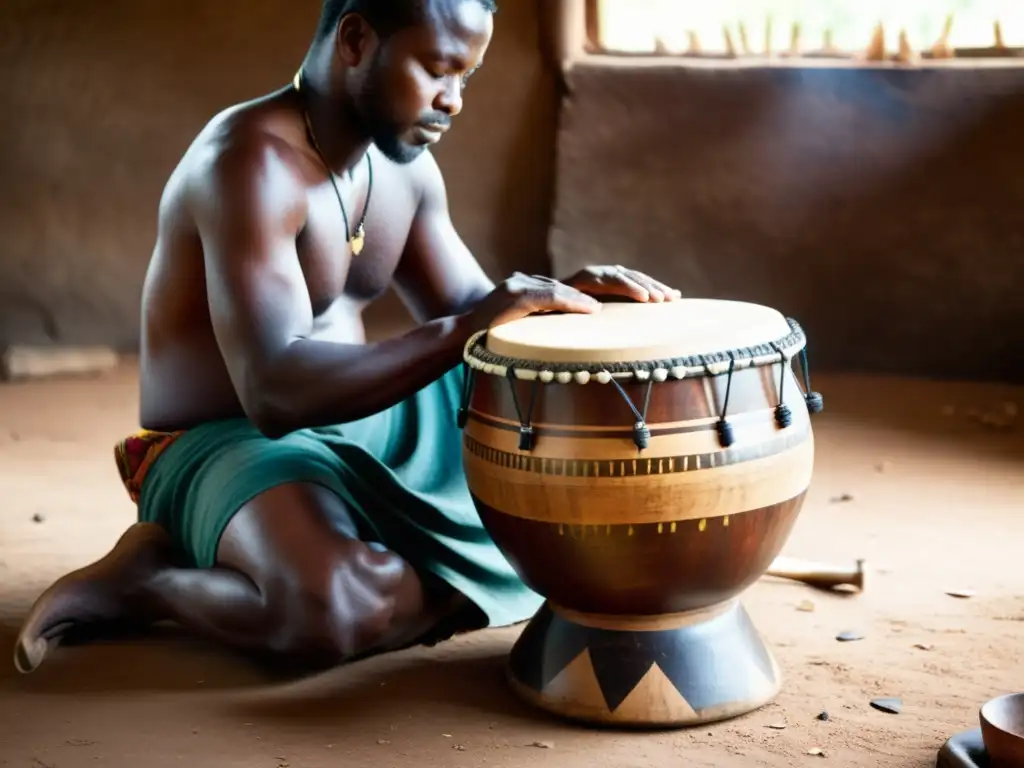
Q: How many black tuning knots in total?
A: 6